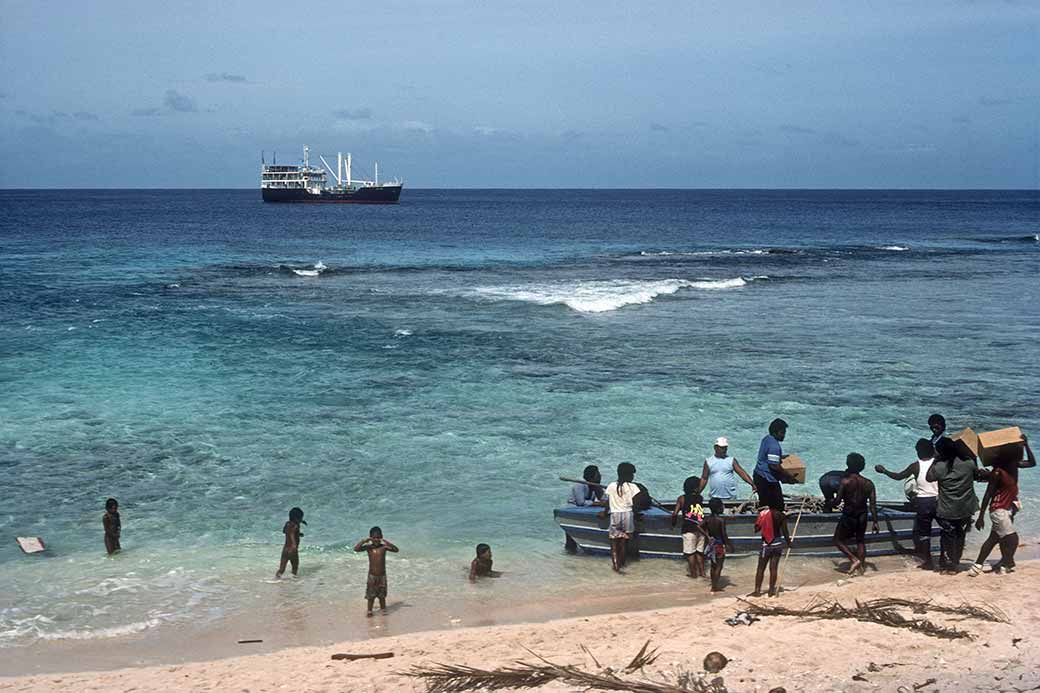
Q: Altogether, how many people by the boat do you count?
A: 13